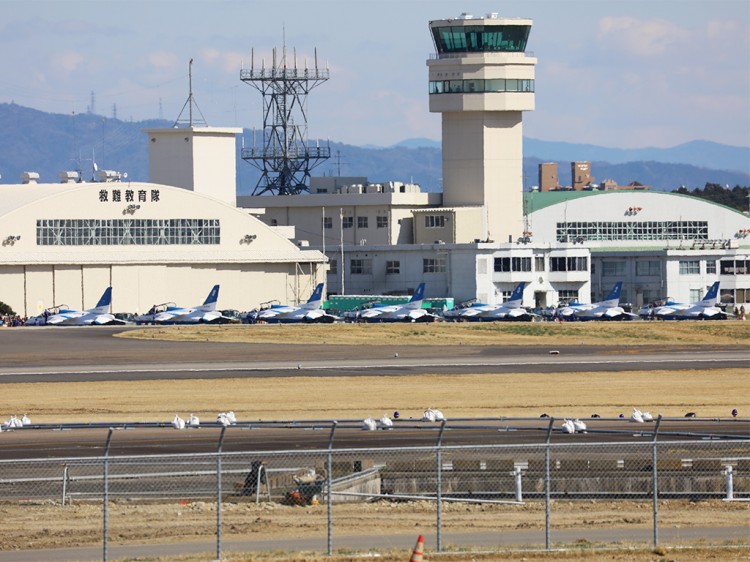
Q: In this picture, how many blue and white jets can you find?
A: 7